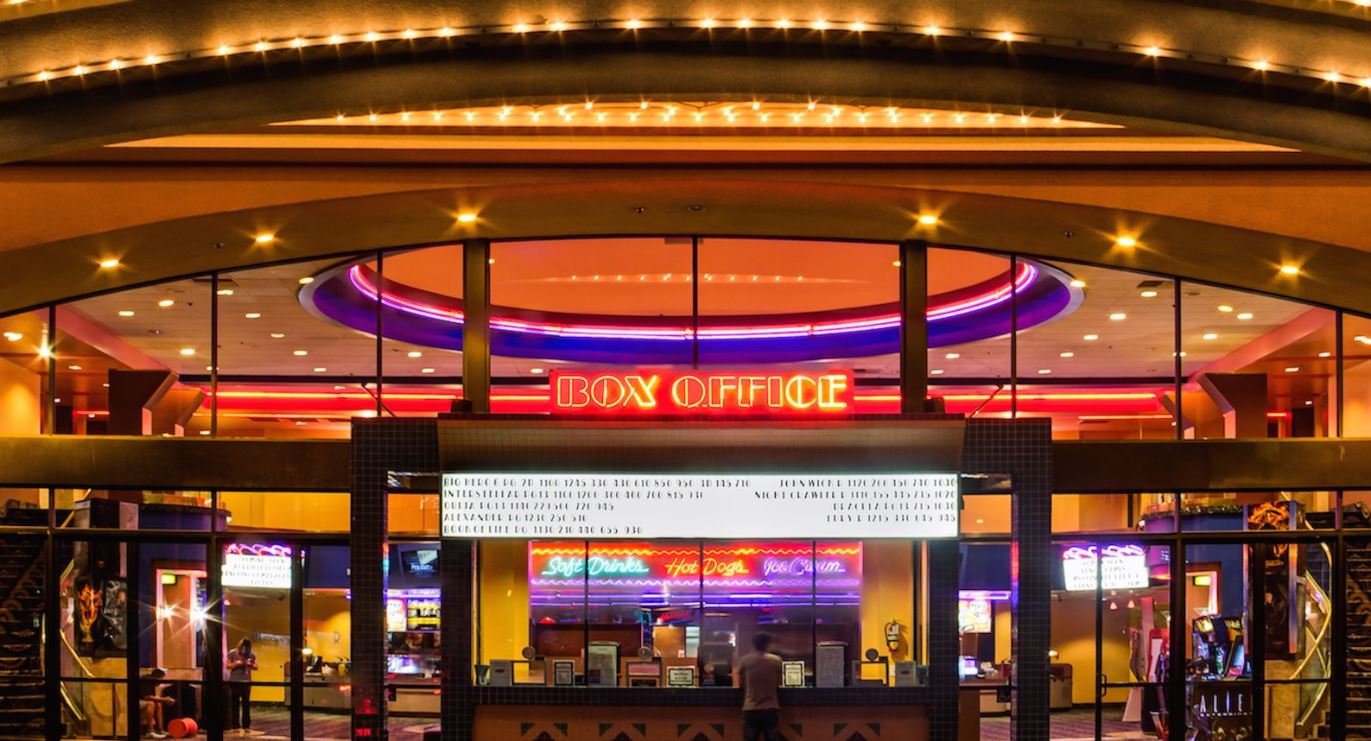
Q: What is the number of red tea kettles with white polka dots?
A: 0